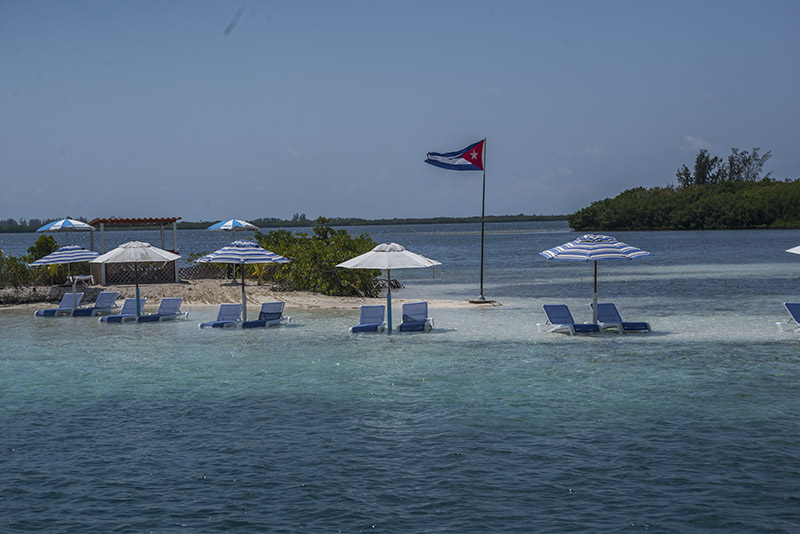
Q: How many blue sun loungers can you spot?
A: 11